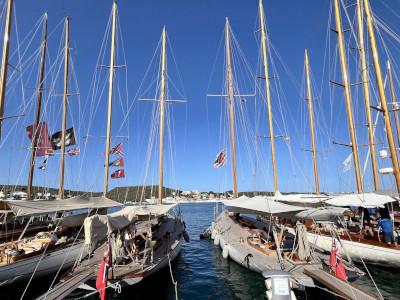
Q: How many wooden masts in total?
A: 12